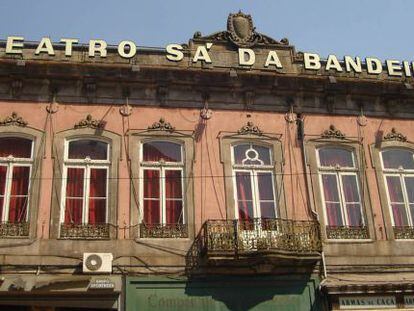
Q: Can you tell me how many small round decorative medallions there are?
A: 5